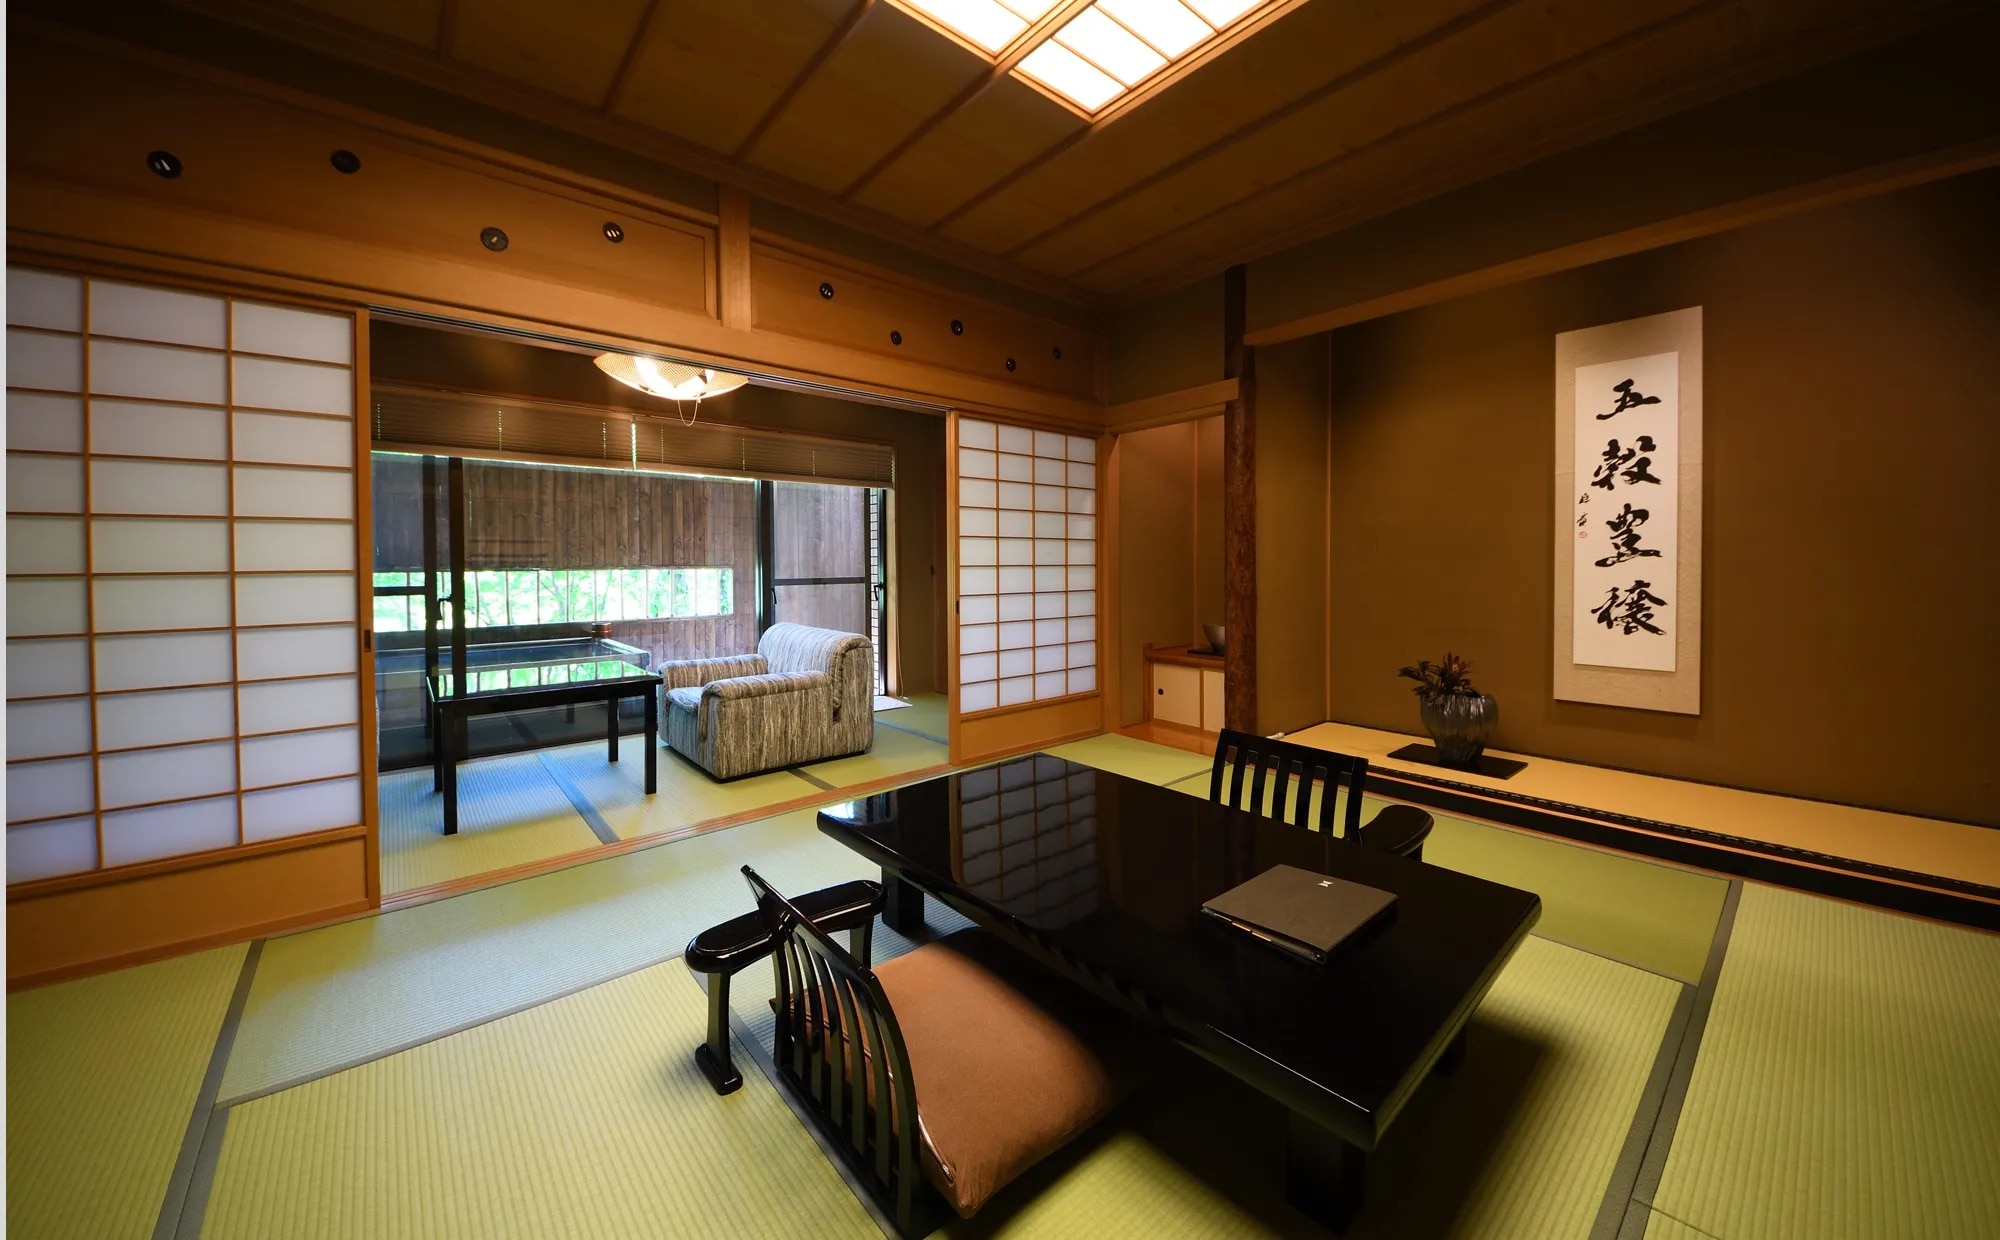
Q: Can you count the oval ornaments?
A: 9